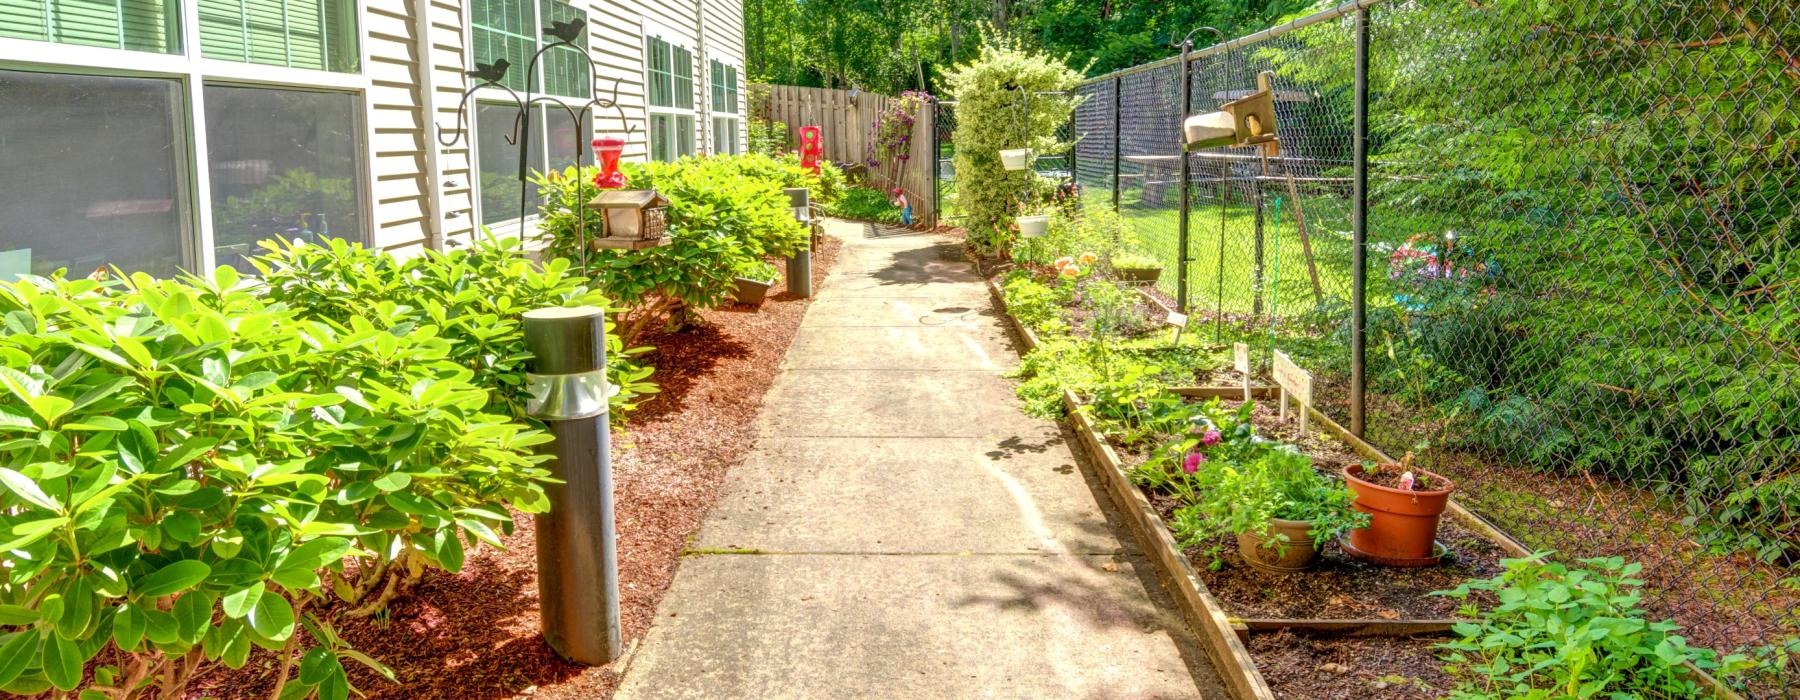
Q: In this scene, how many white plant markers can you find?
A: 3